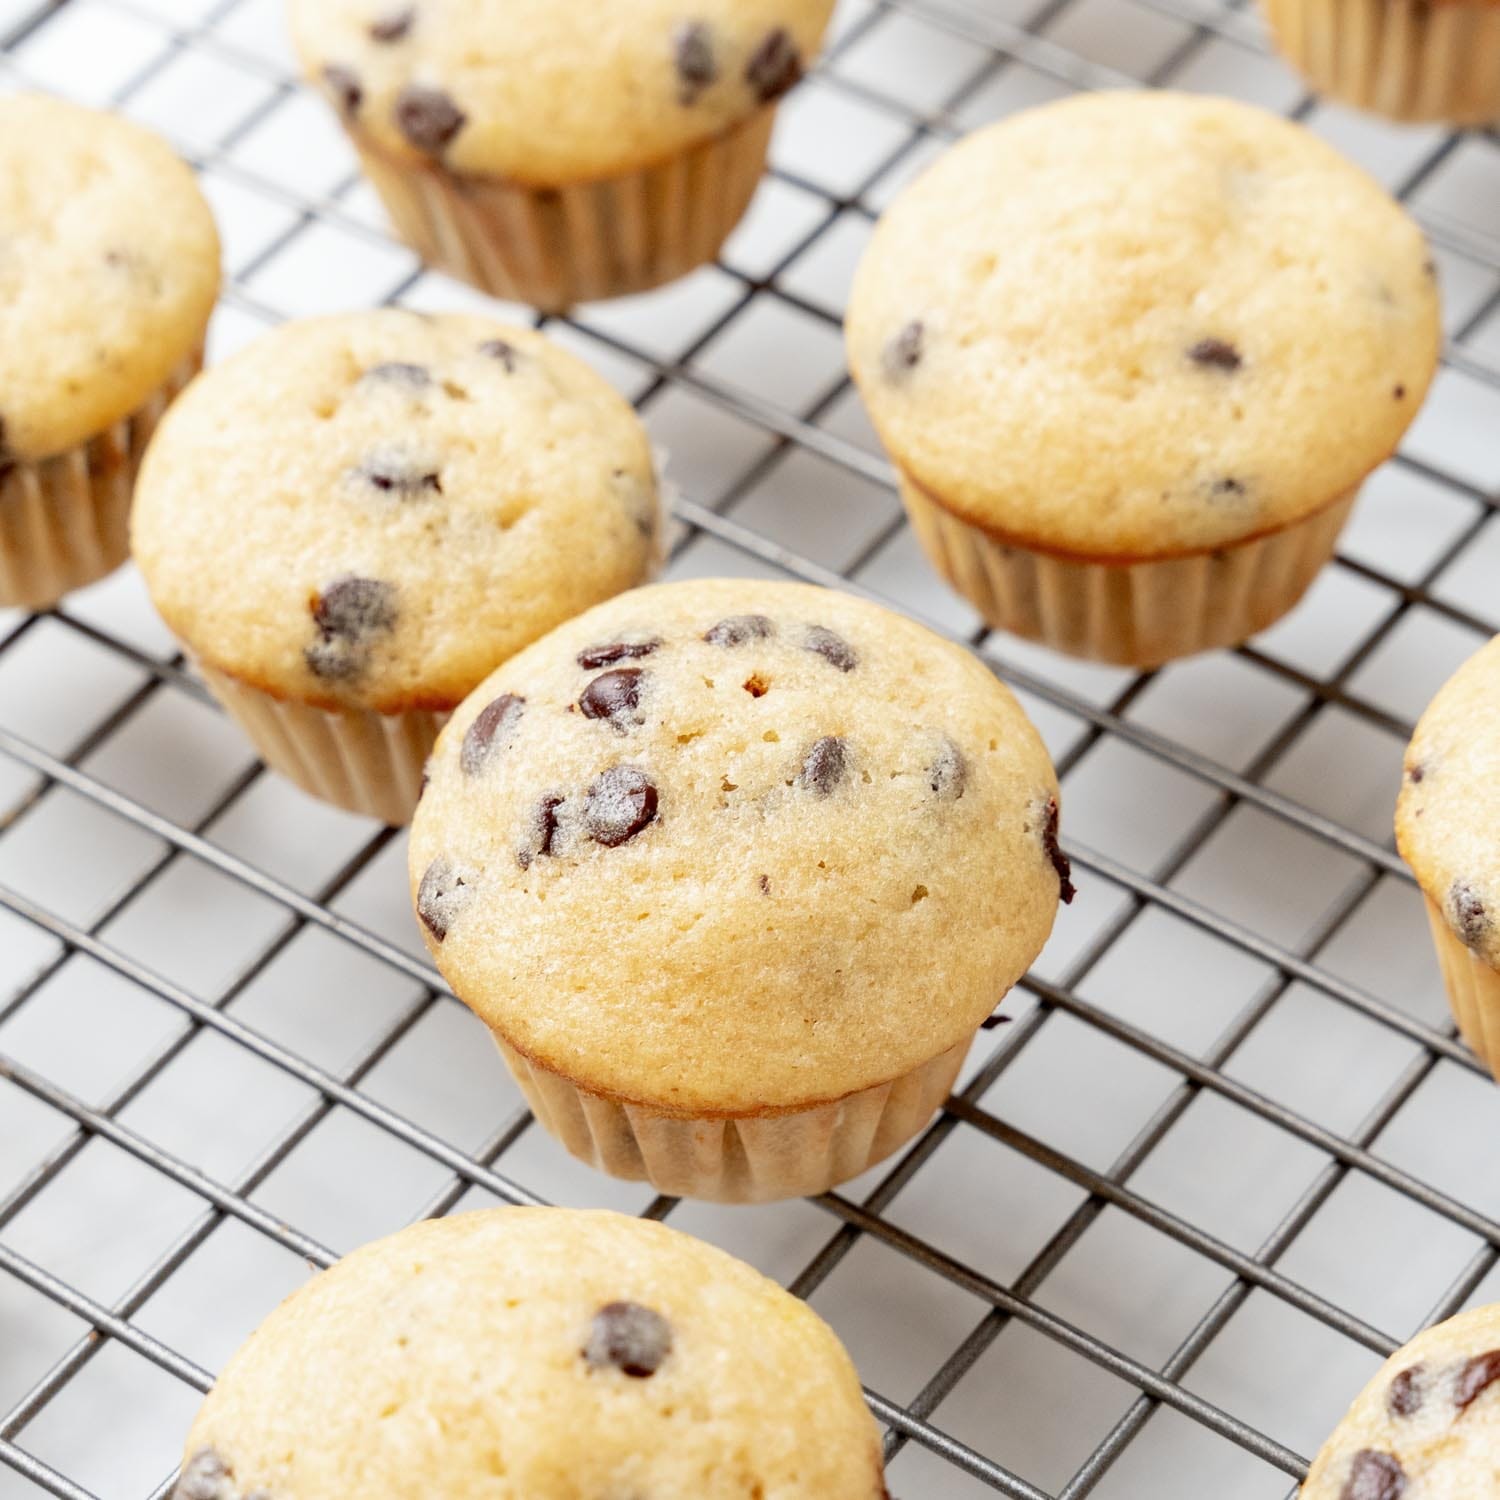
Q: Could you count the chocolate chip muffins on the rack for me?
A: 9